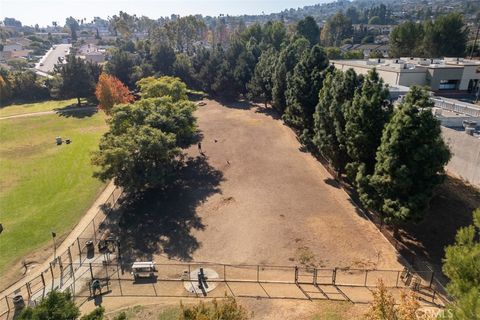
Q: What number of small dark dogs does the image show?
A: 2